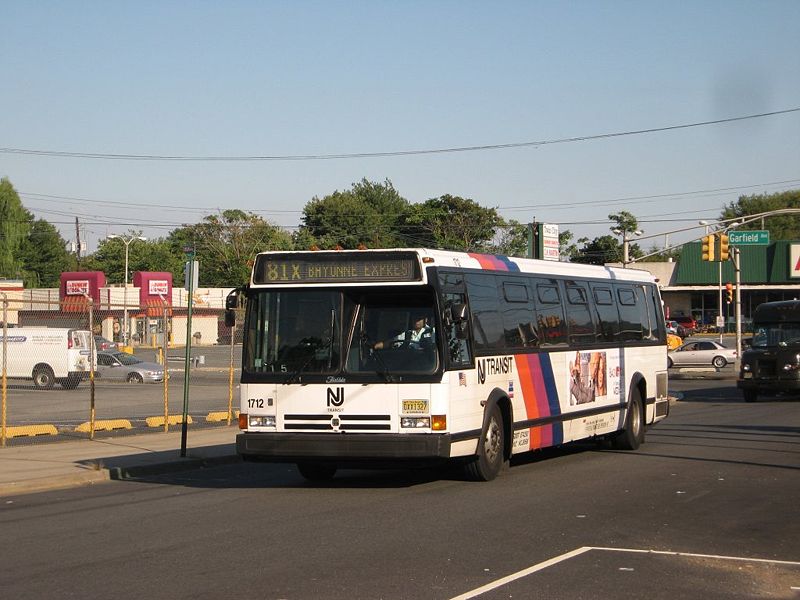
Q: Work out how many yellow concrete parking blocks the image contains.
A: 4